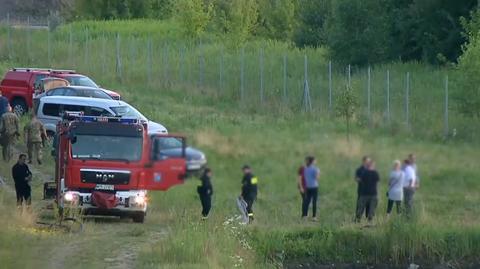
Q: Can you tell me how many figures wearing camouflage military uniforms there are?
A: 2